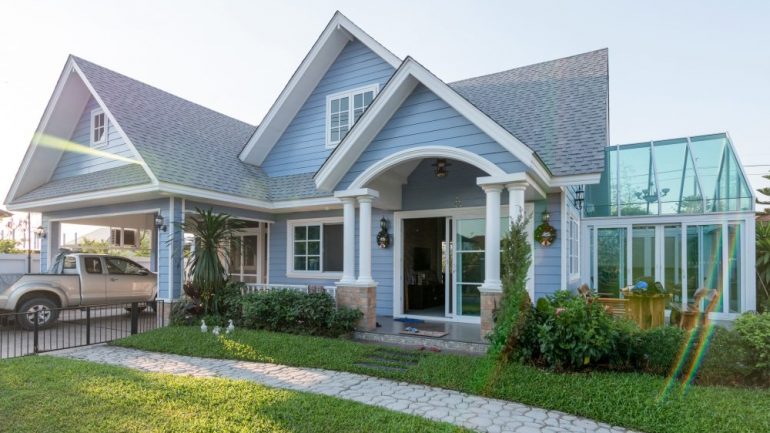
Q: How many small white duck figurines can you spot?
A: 3